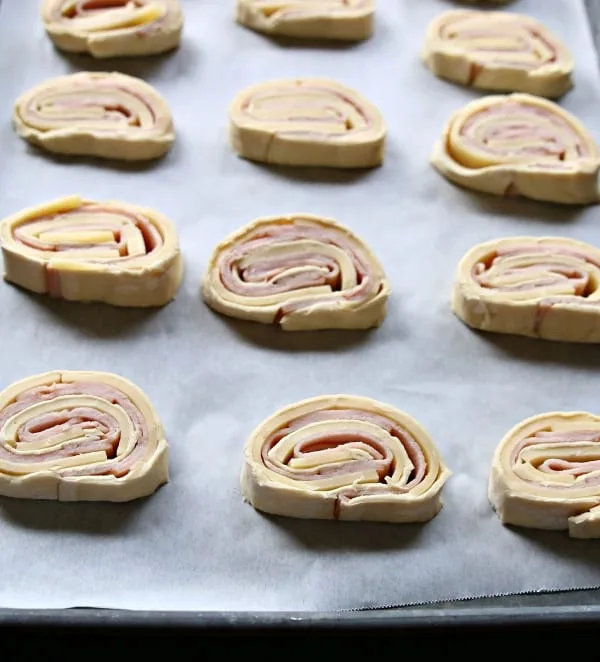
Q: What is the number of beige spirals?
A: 12